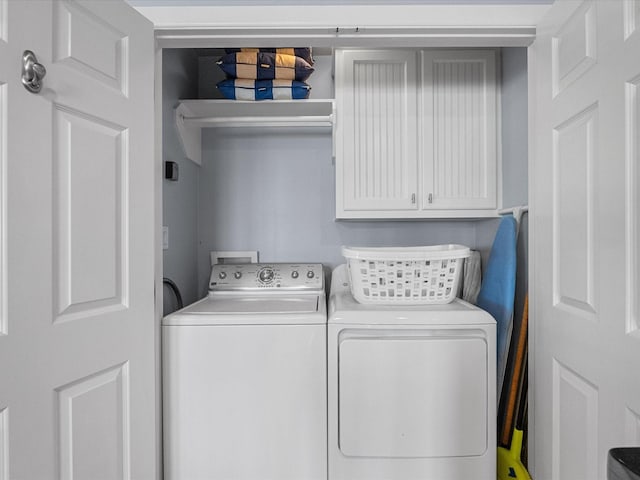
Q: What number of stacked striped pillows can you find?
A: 3